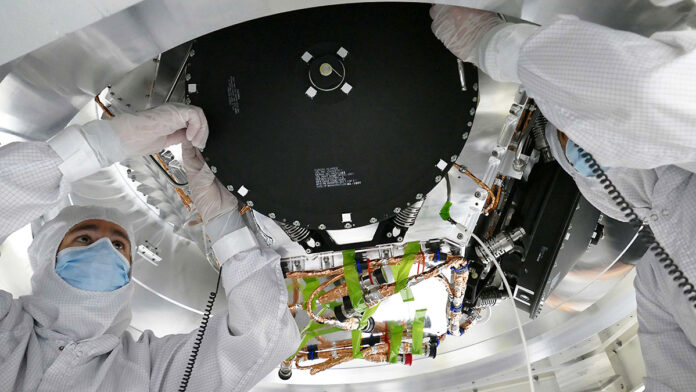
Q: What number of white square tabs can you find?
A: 8